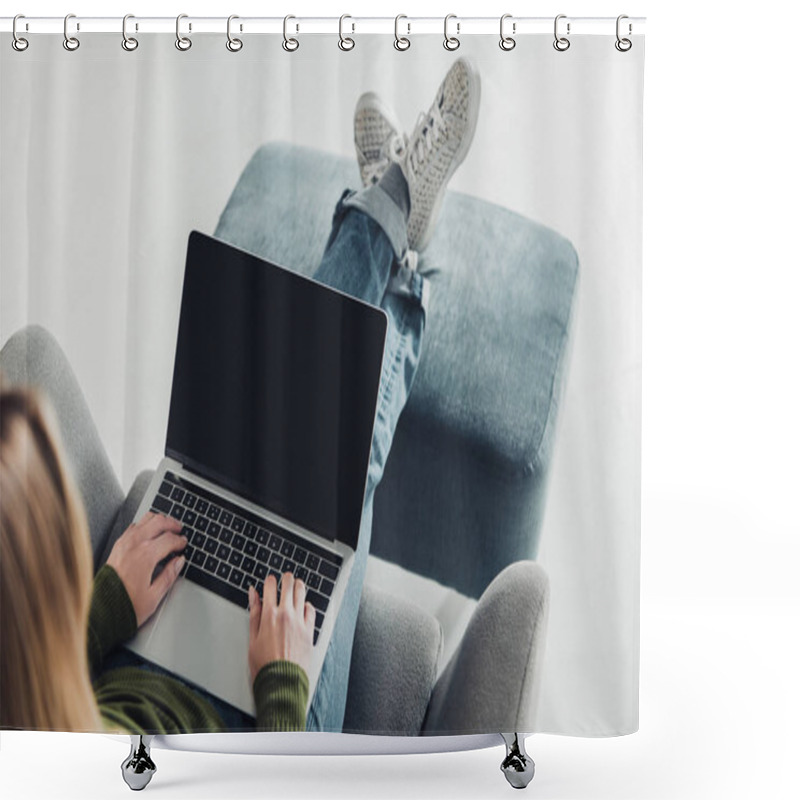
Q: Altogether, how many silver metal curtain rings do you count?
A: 12